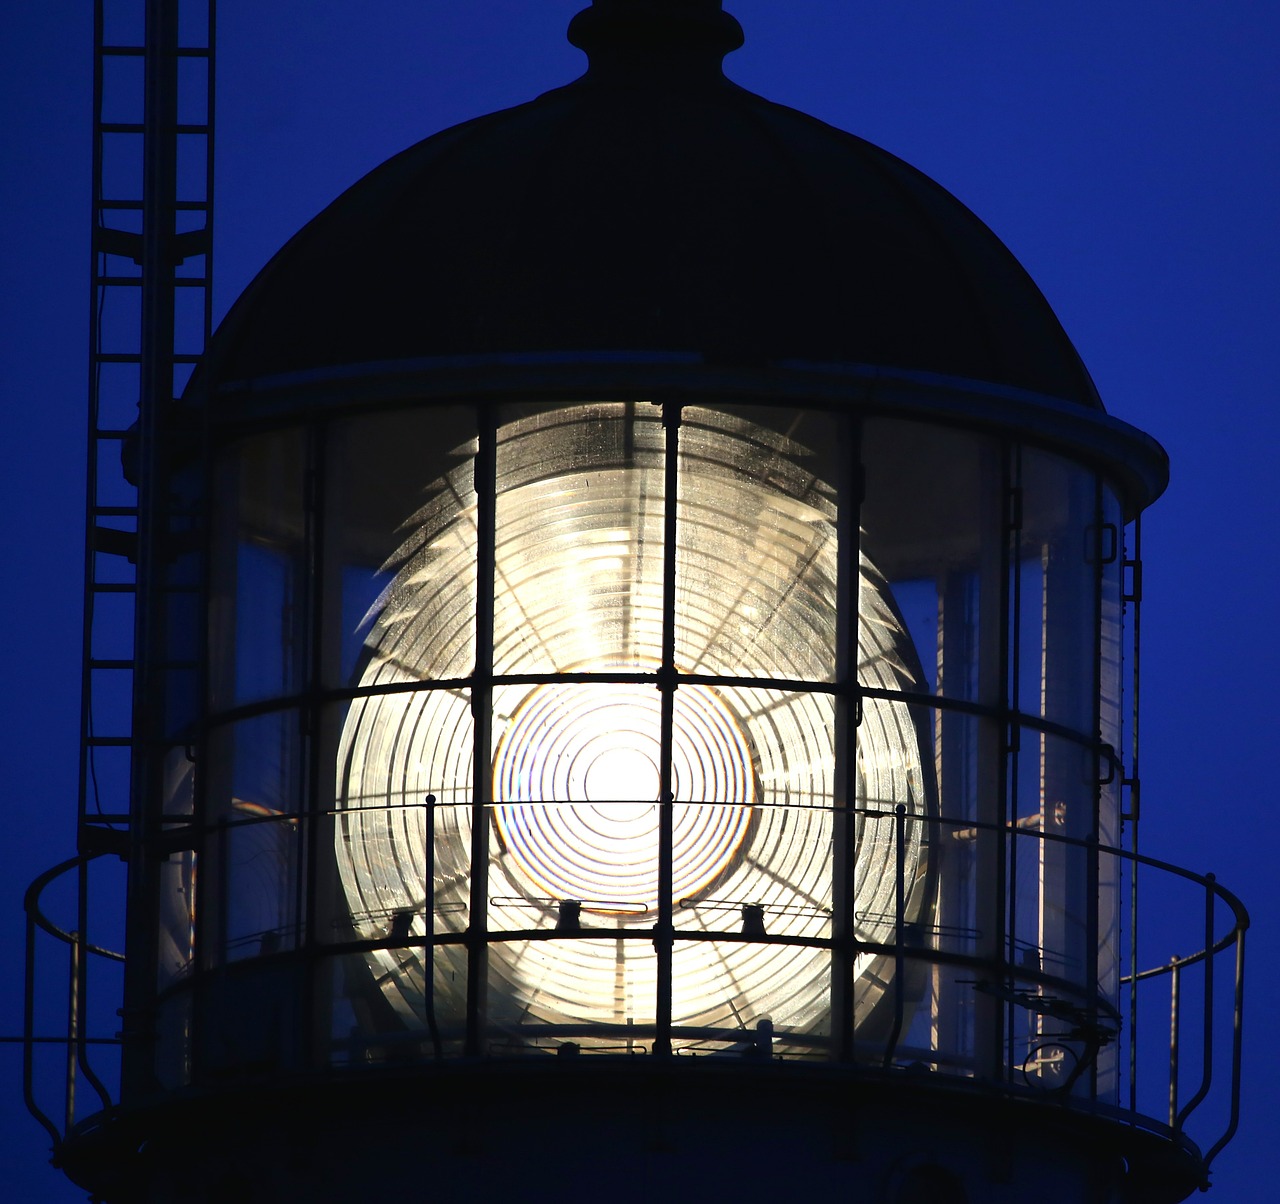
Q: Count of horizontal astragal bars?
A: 2